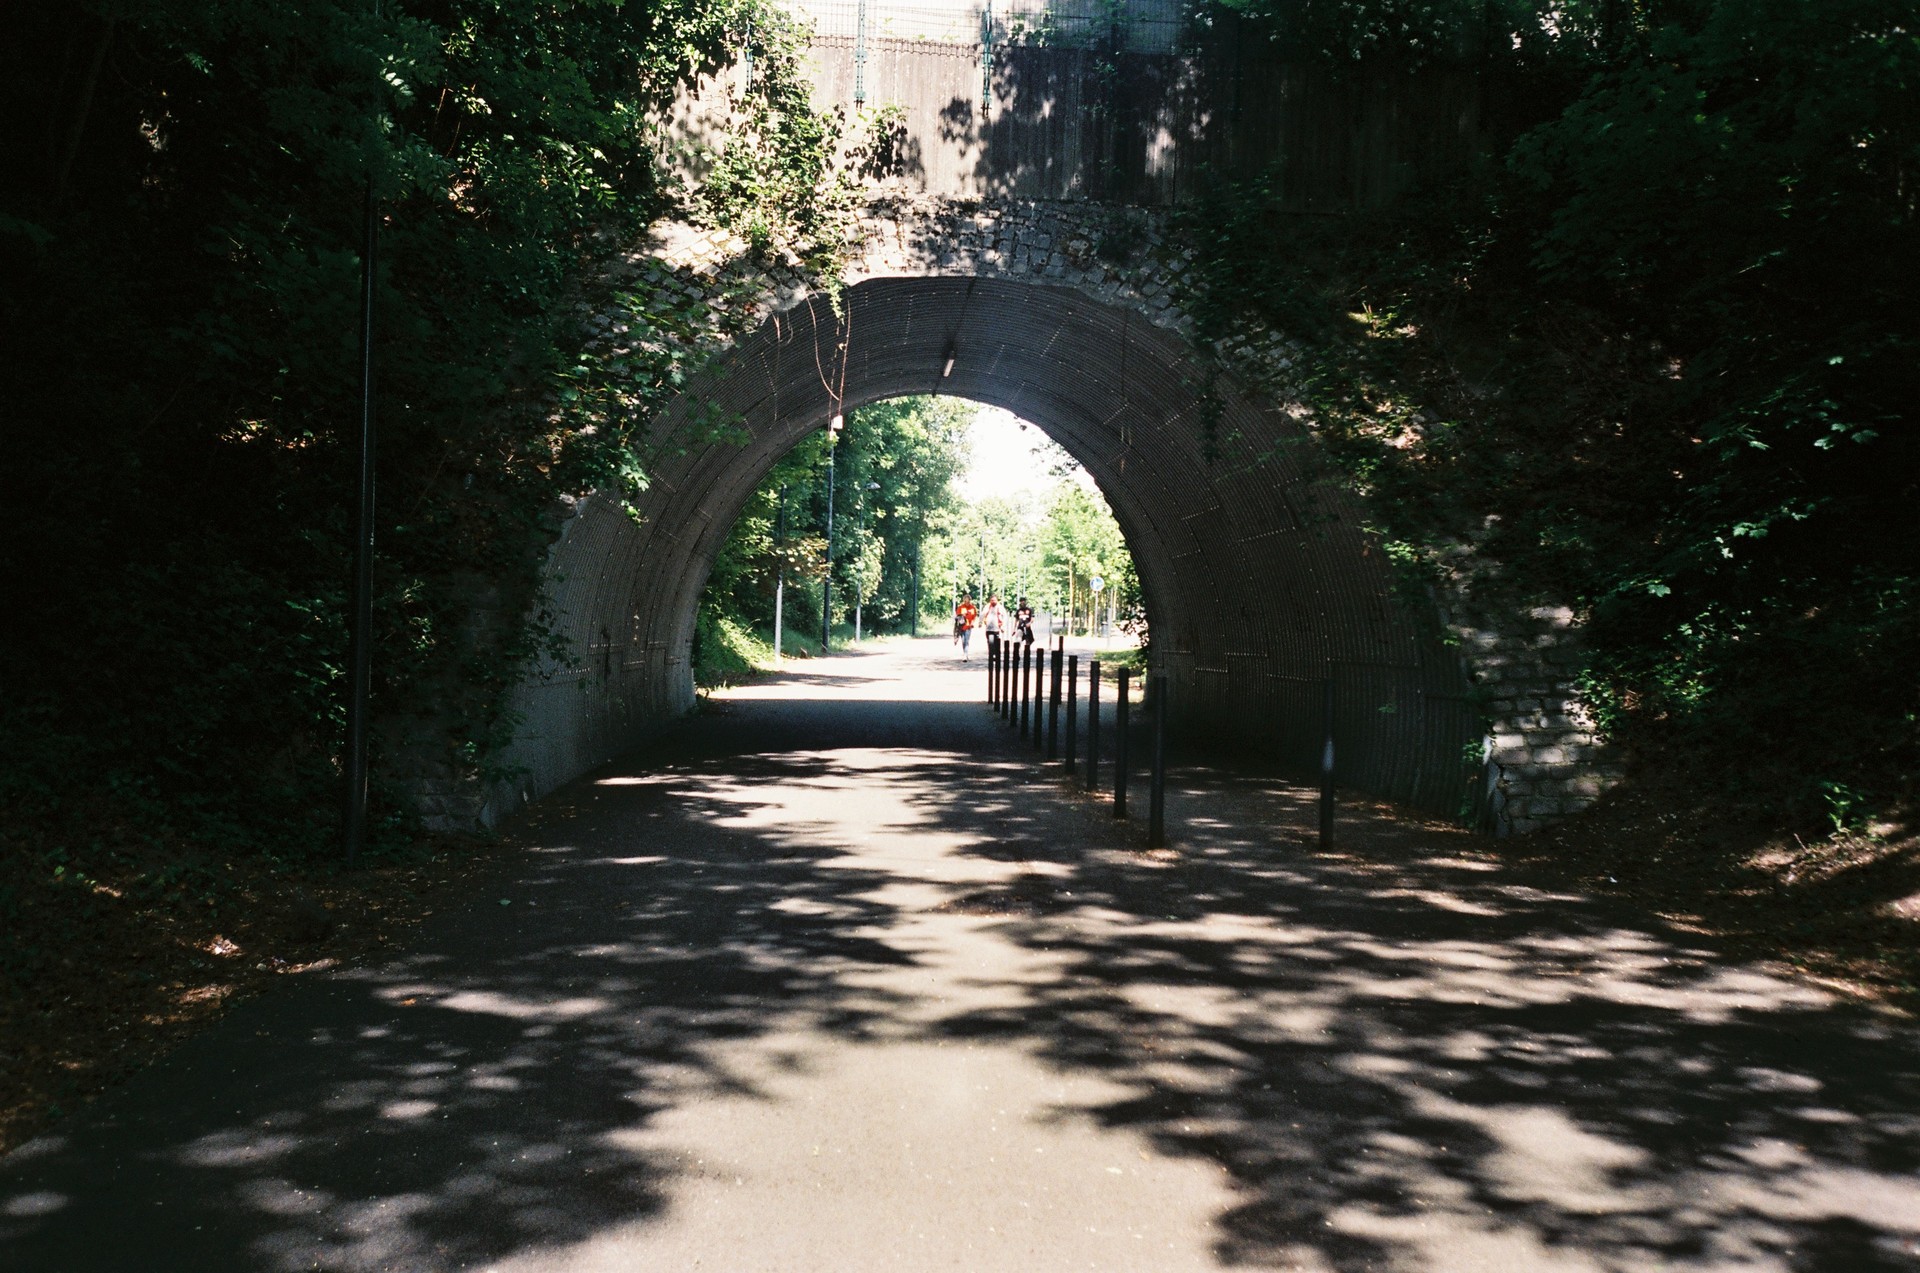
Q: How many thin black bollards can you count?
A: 13